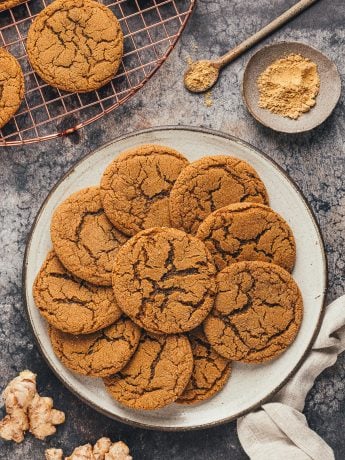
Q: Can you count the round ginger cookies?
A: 13